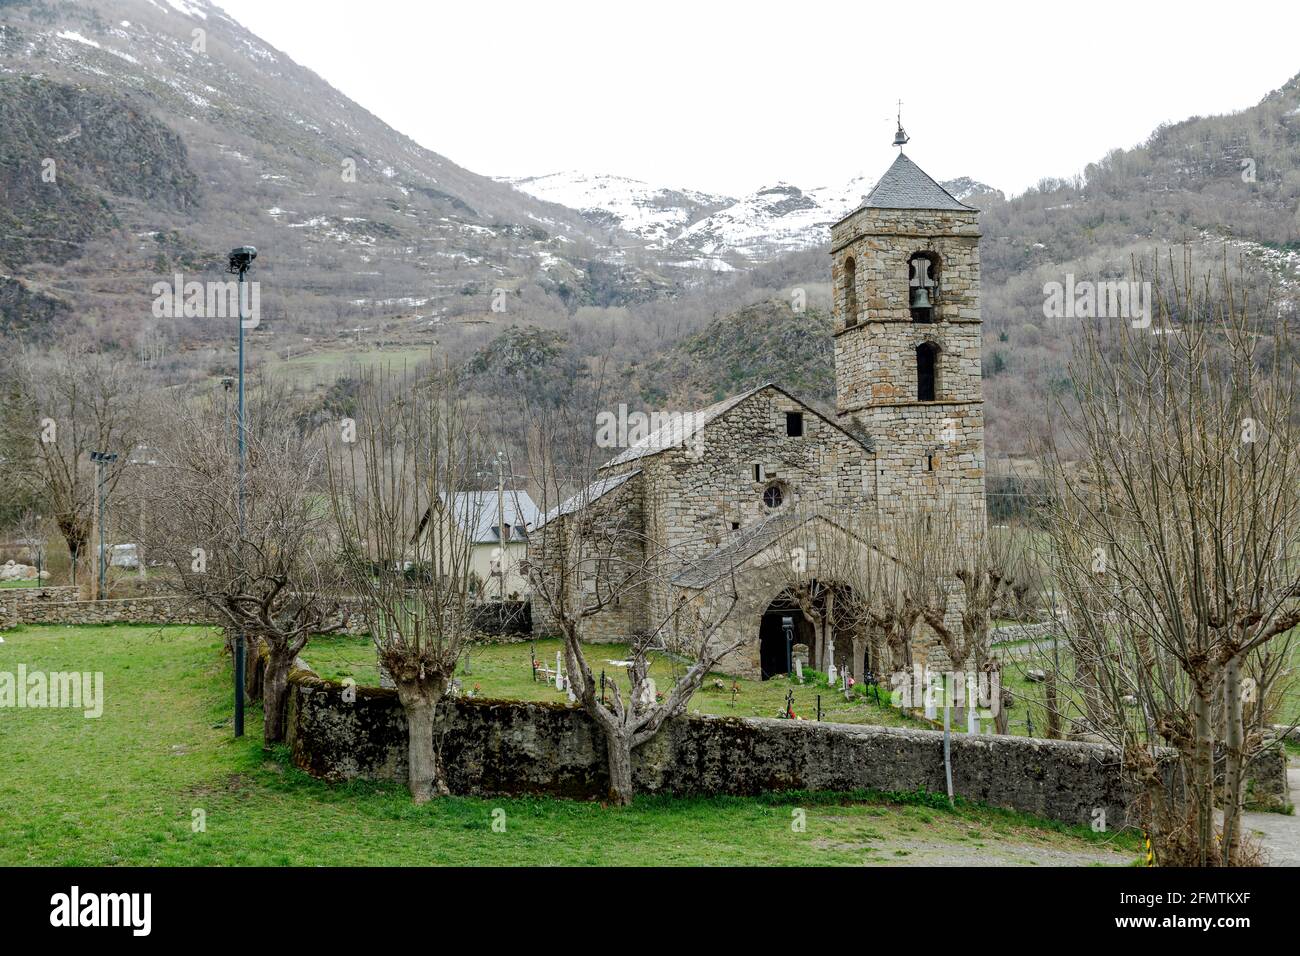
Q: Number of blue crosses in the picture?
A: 0